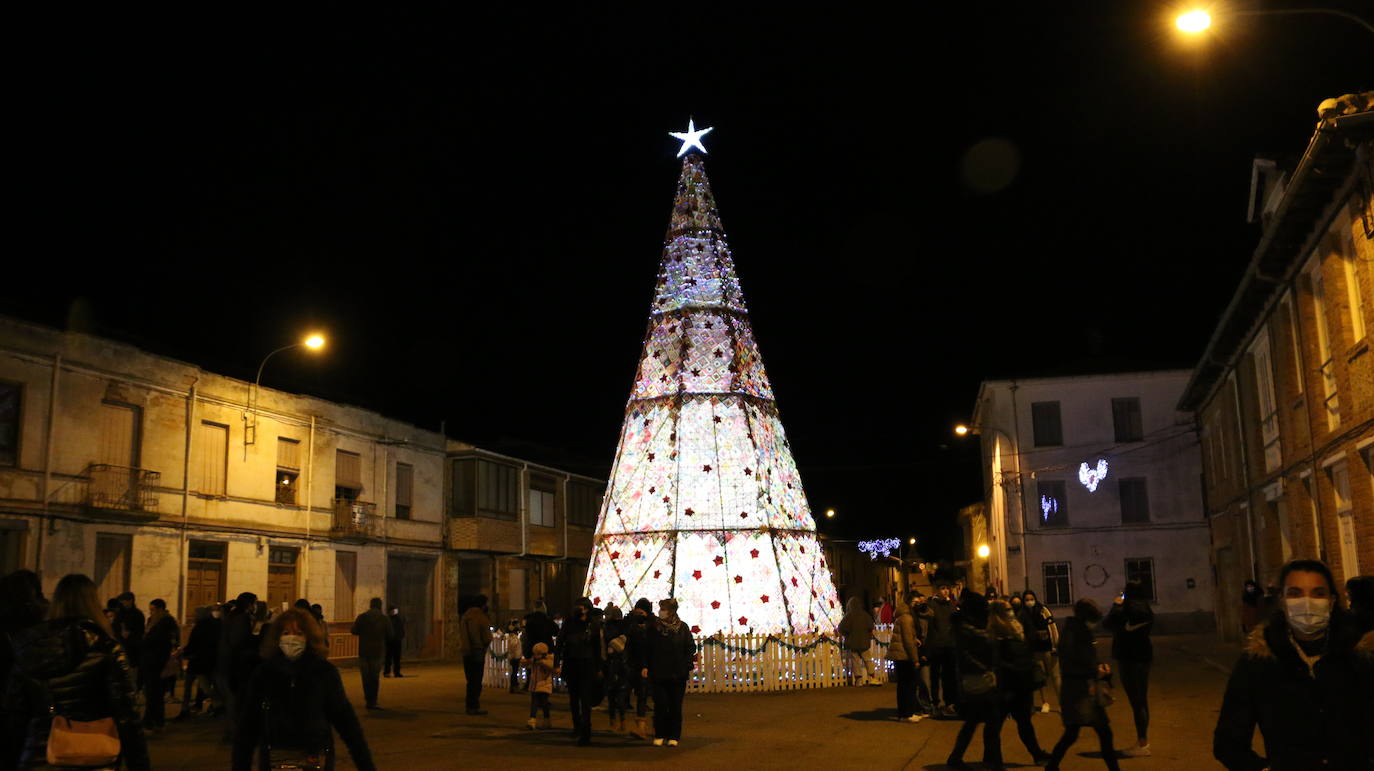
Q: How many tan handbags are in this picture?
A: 1